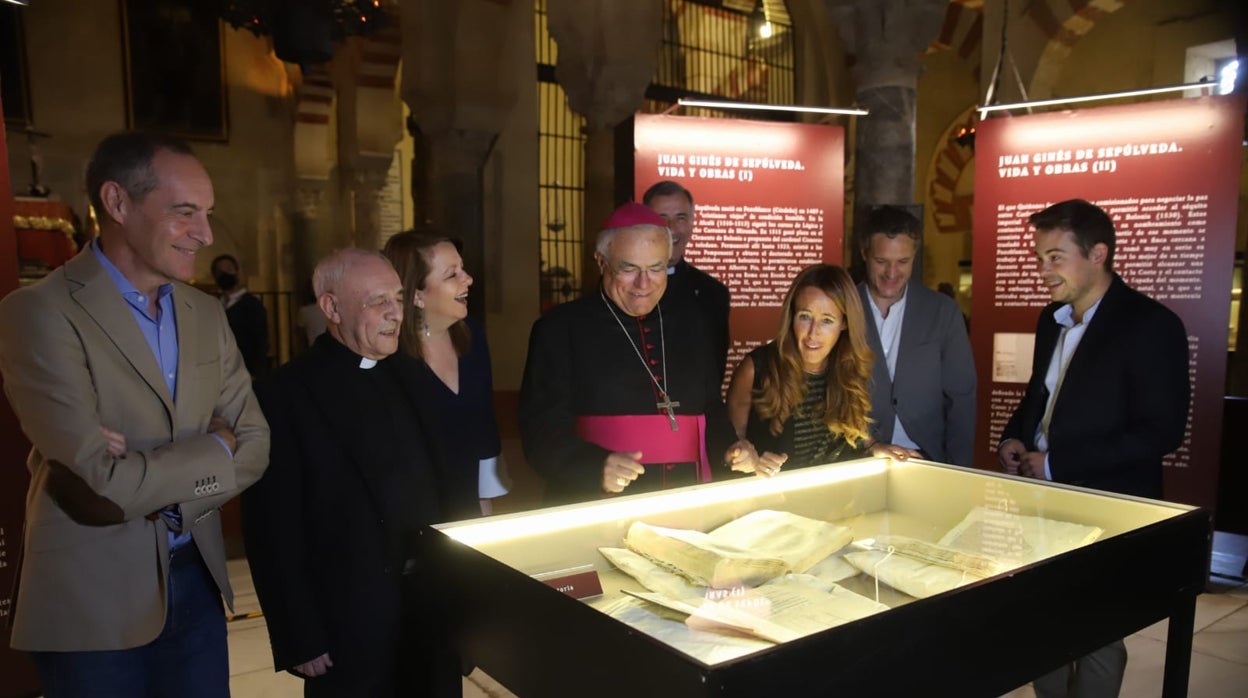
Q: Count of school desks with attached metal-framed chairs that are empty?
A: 0